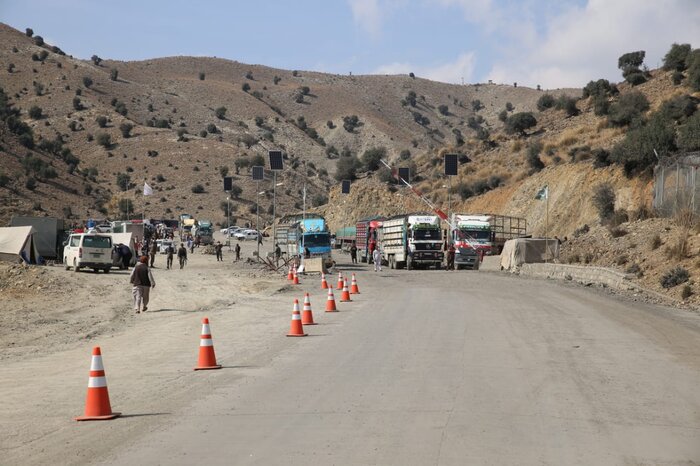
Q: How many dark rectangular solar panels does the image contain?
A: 6